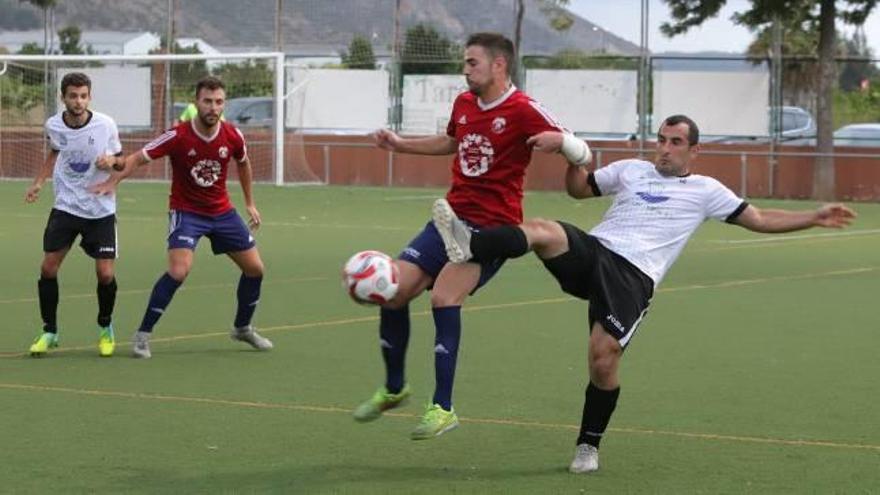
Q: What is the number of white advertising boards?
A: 5